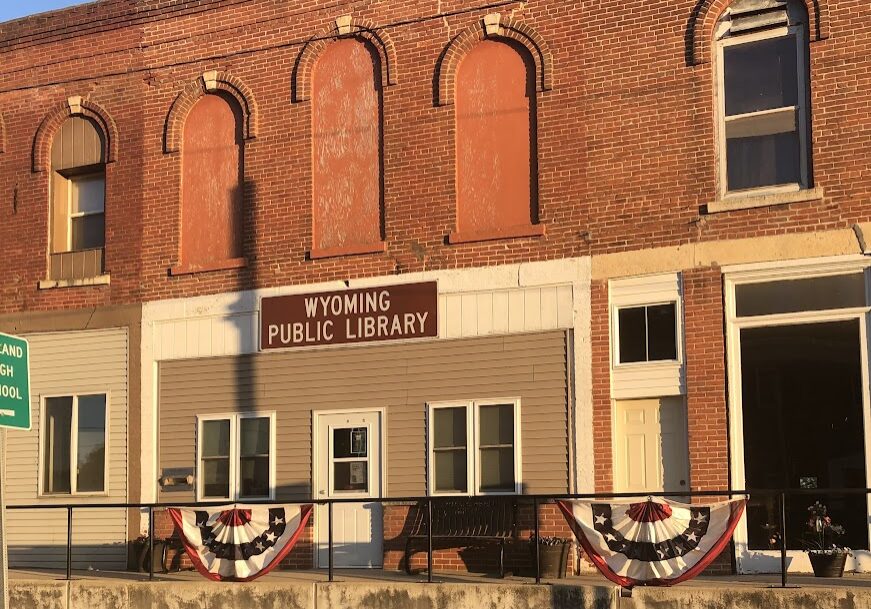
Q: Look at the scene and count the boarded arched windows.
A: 3